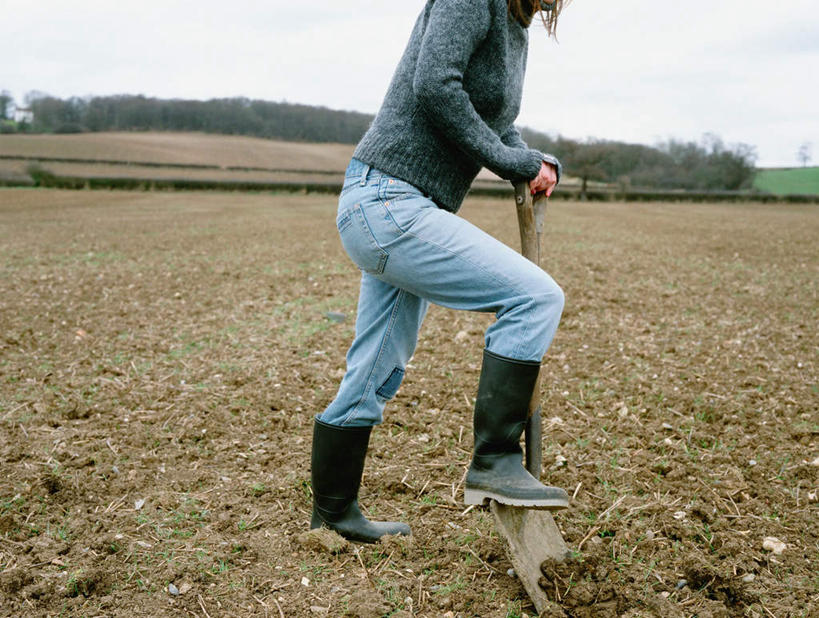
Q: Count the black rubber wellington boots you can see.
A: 2